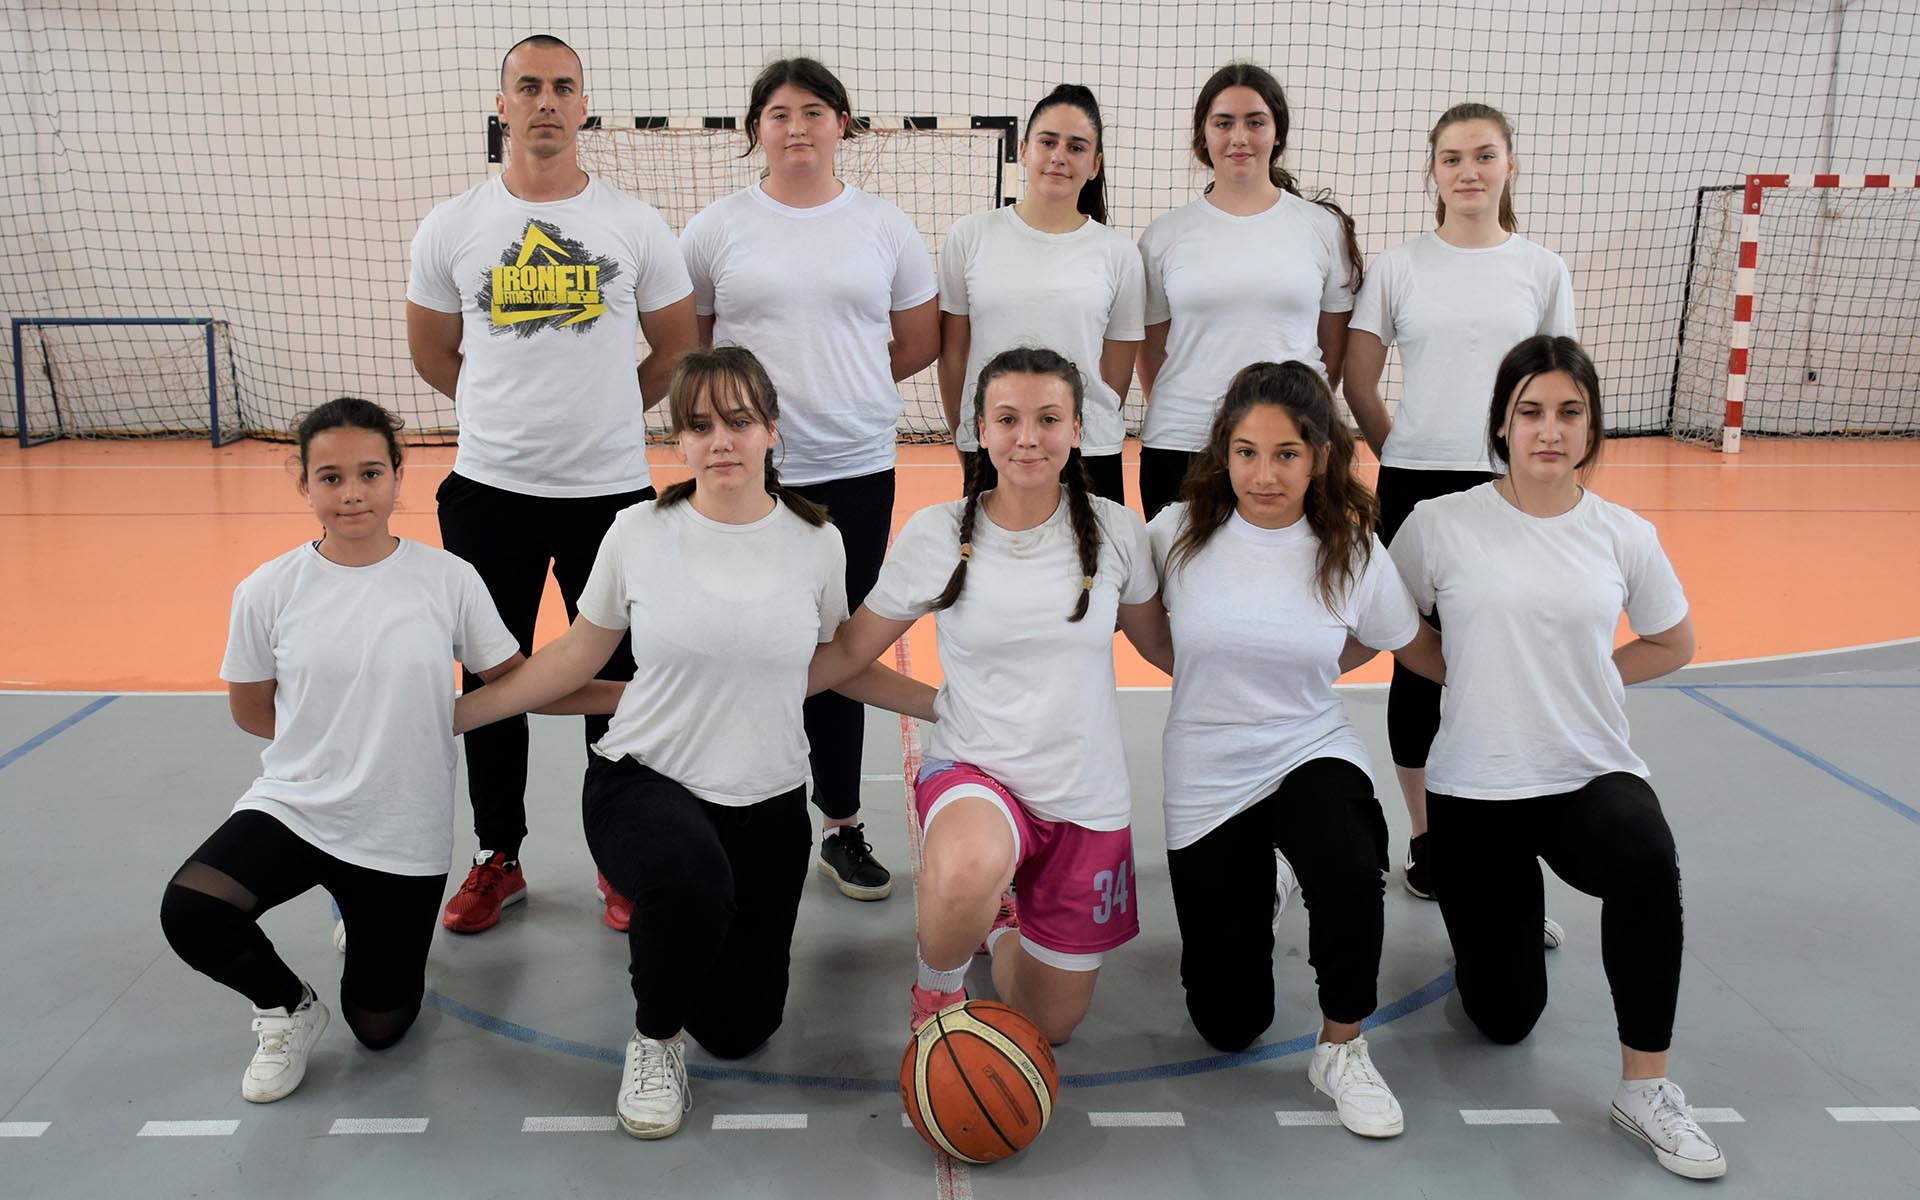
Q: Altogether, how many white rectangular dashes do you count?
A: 11